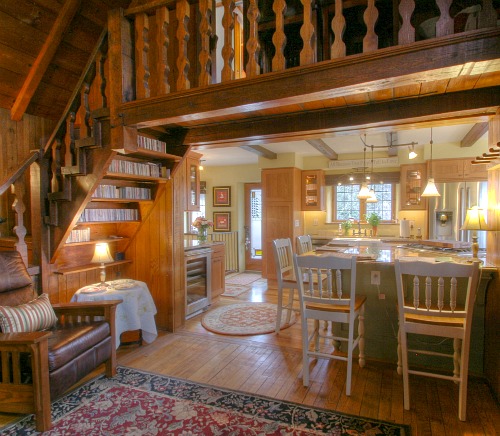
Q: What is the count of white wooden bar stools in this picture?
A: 4